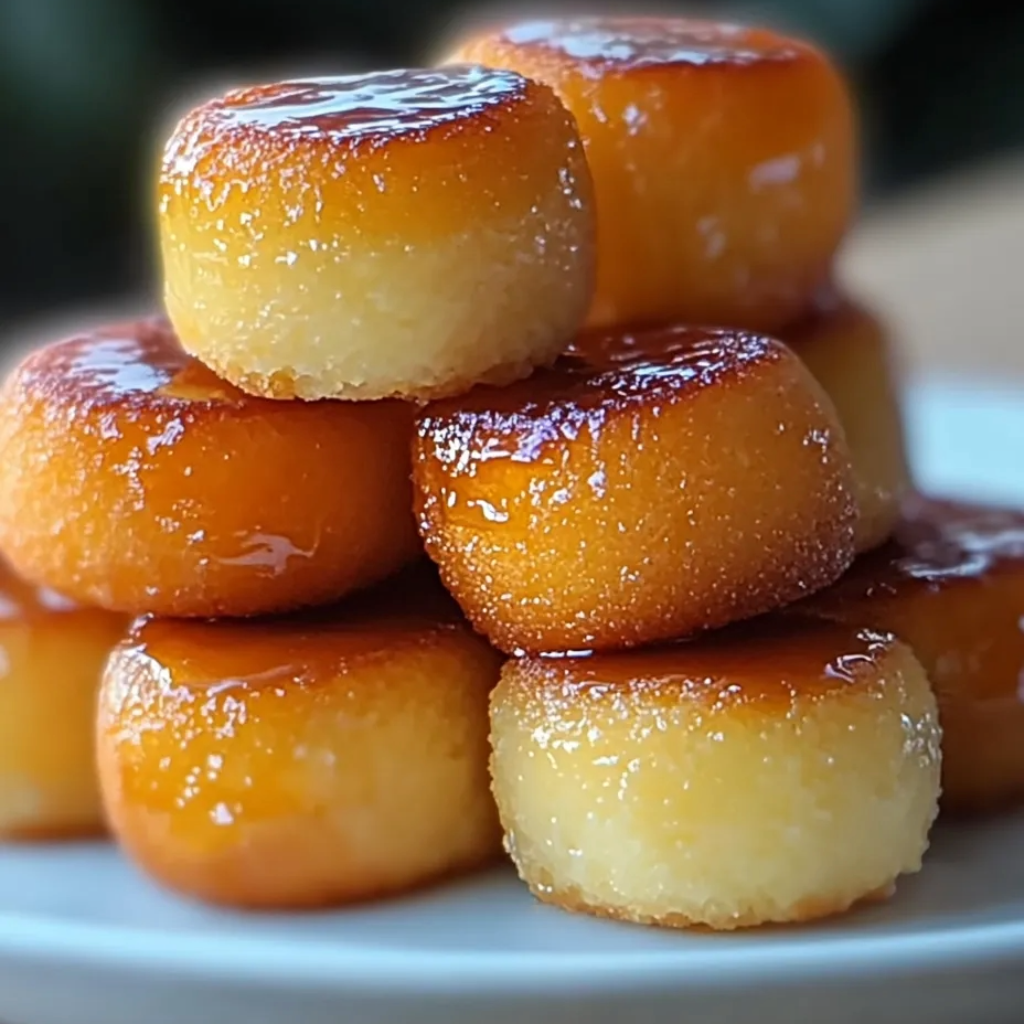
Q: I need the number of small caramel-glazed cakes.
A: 9